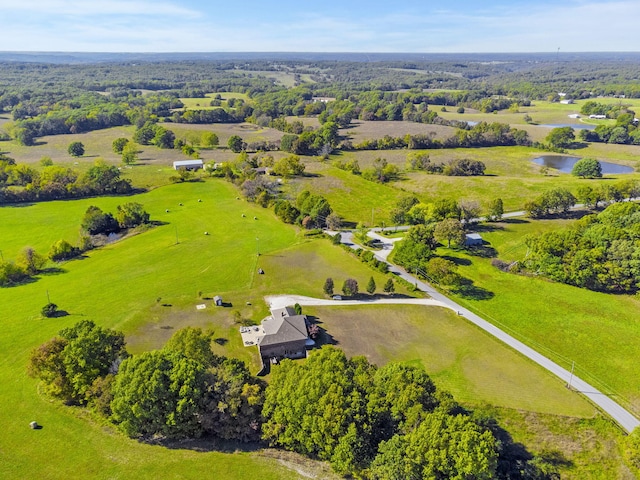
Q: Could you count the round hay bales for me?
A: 8